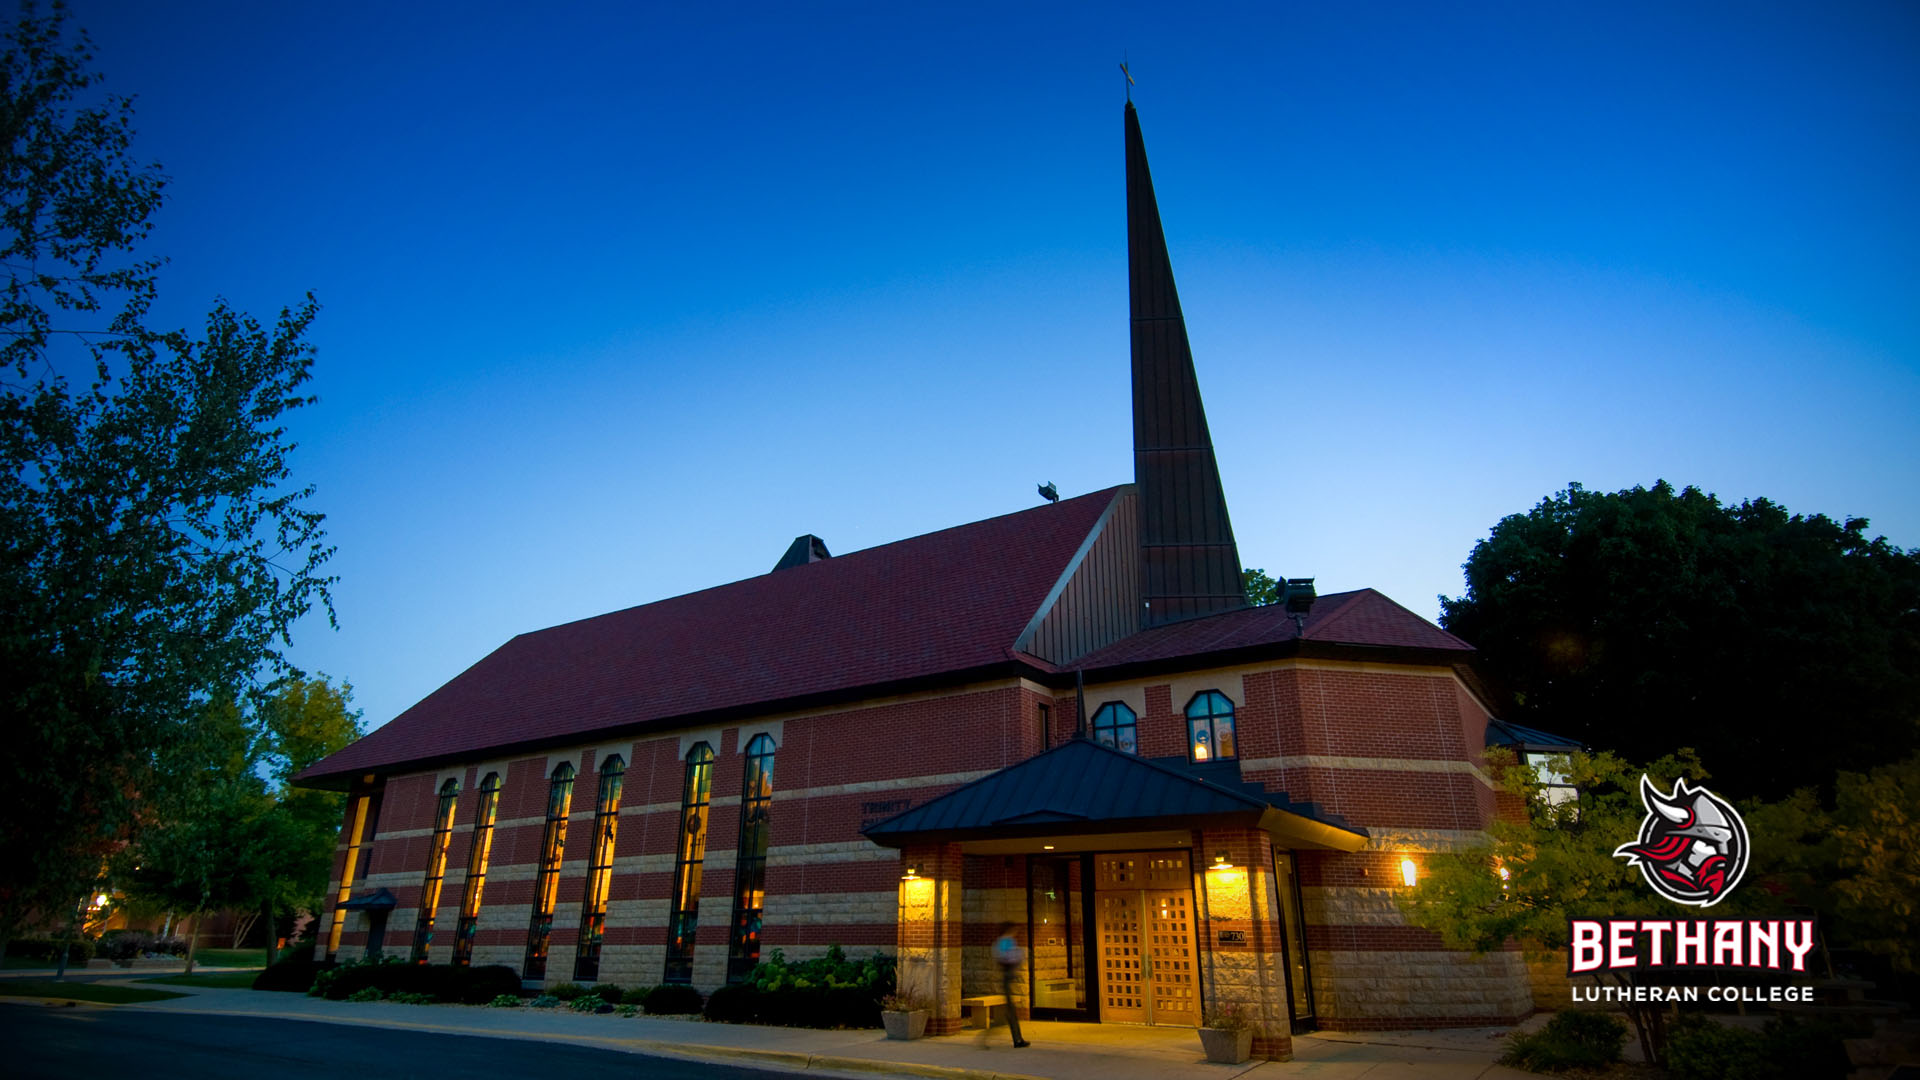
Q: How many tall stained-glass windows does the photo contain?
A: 6